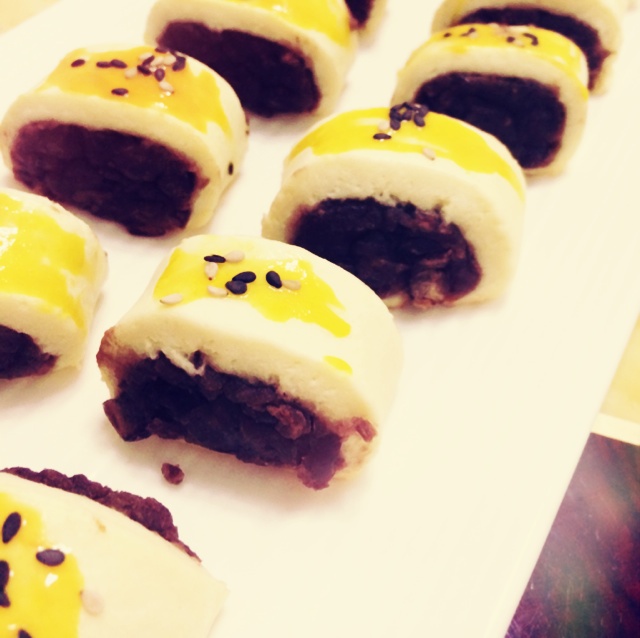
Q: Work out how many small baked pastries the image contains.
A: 9